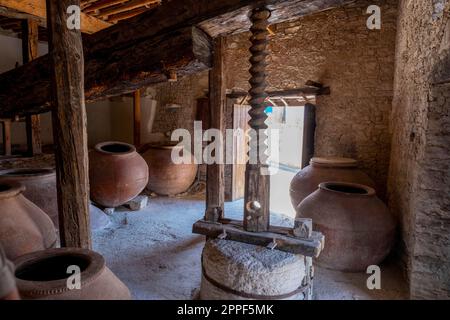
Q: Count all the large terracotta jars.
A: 7